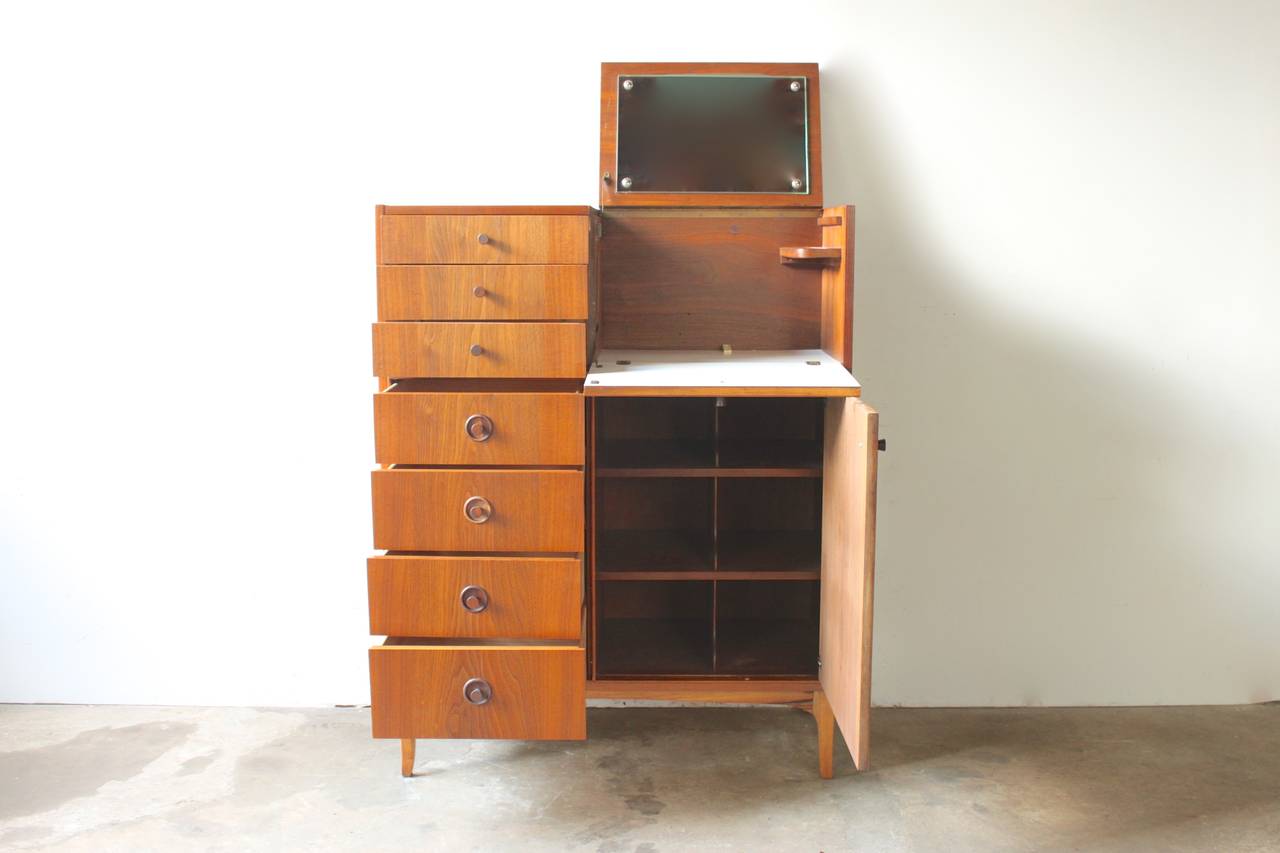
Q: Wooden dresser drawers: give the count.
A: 7